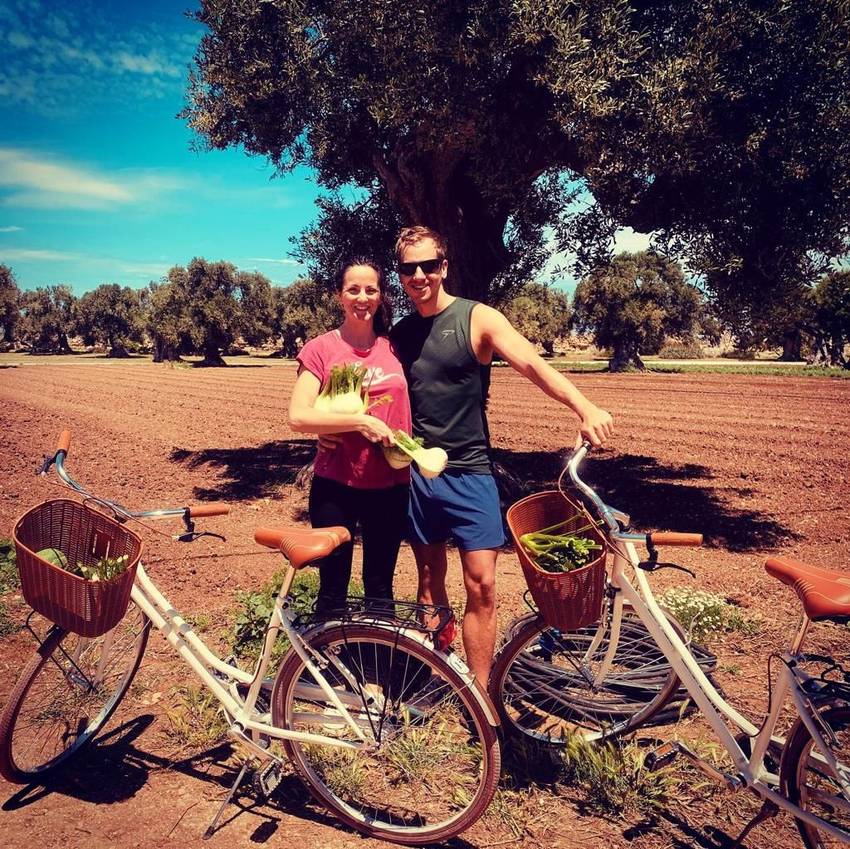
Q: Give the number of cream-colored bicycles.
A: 2